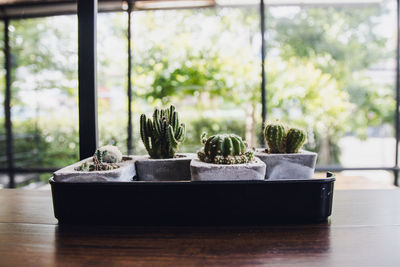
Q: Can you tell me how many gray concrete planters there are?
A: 4